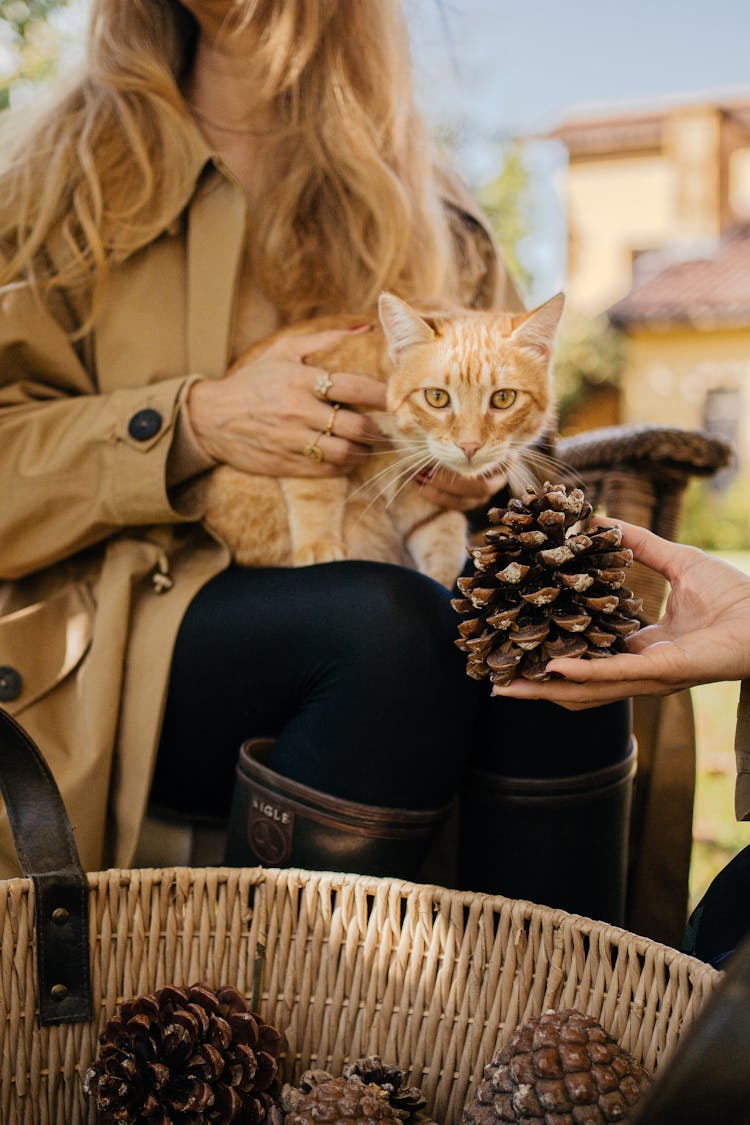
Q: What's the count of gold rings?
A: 3